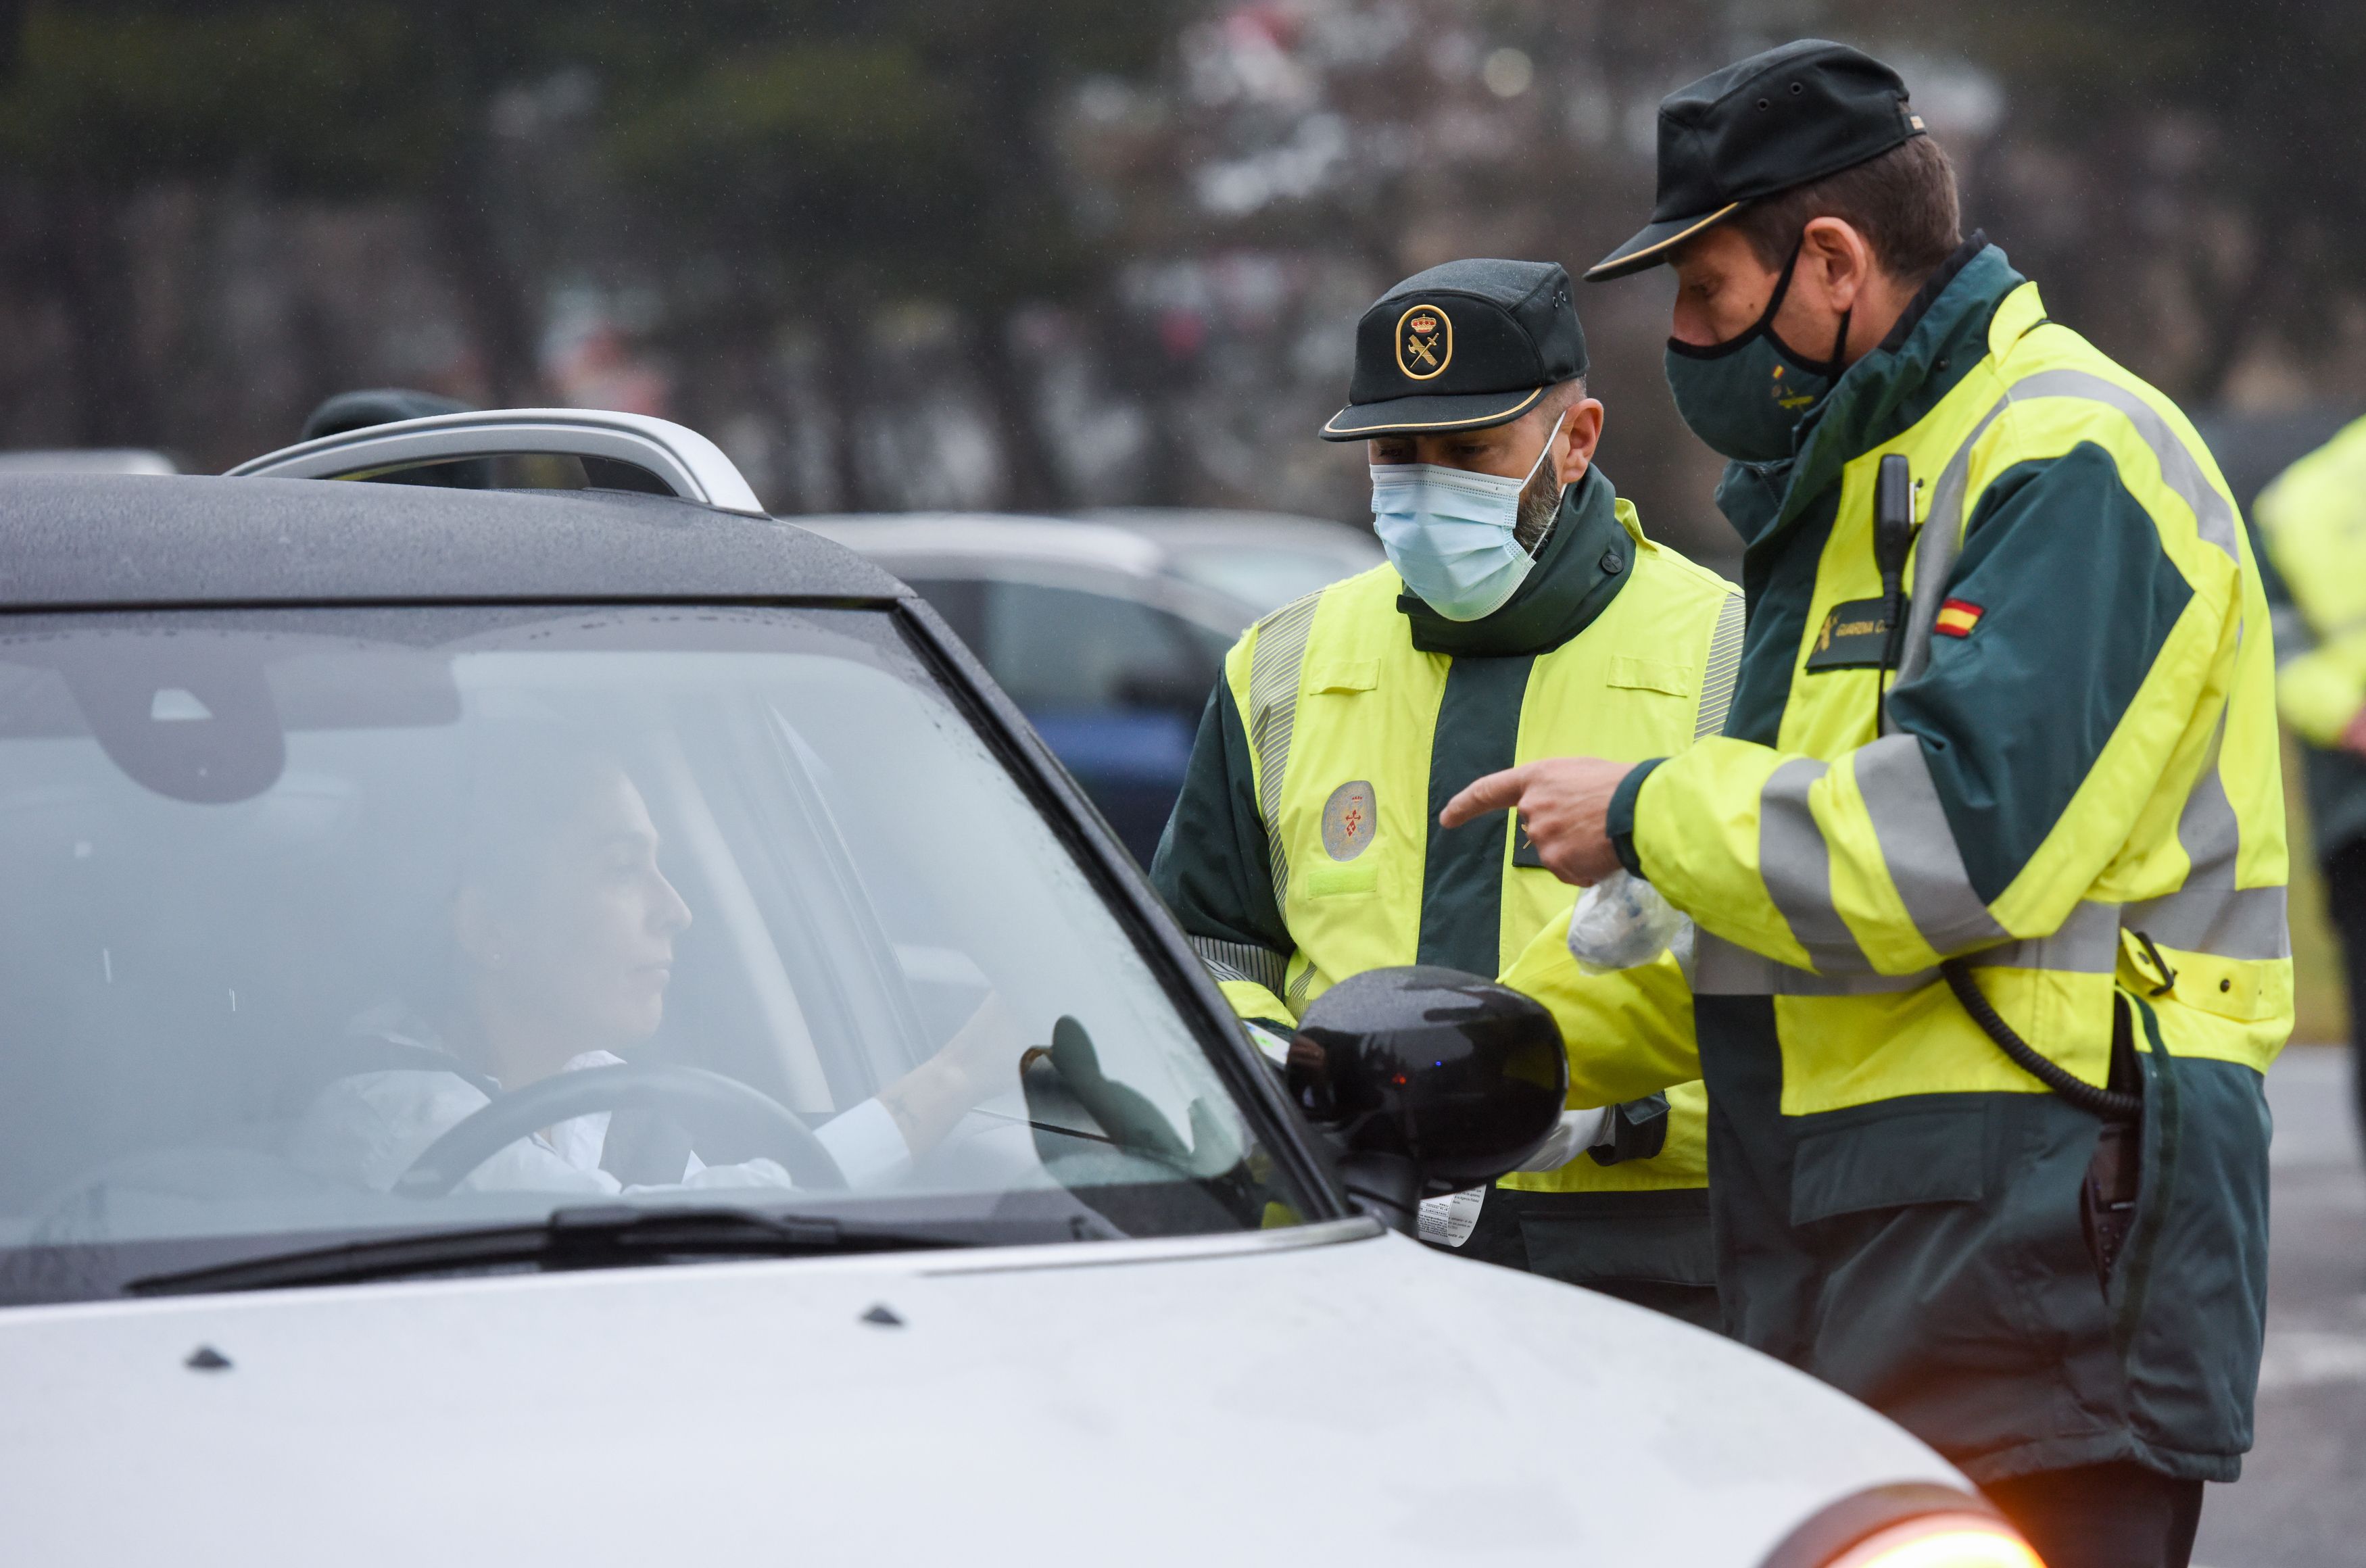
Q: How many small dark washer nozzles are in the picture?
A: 2